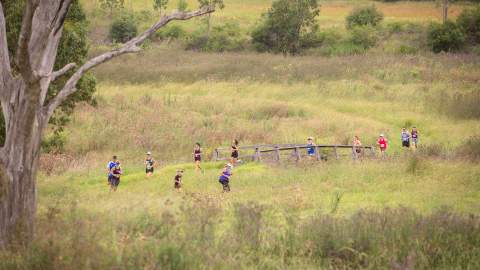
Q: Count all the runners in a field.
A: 12